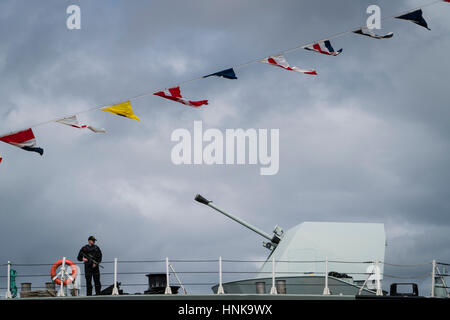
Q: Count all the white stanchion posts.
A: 9